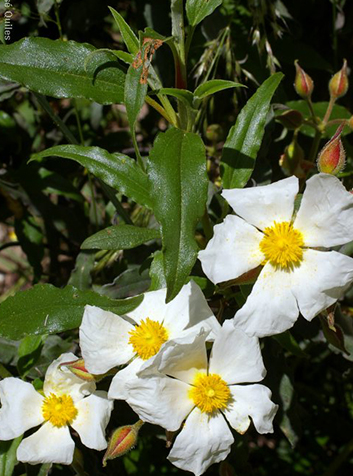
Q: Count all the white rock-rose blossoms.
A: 4